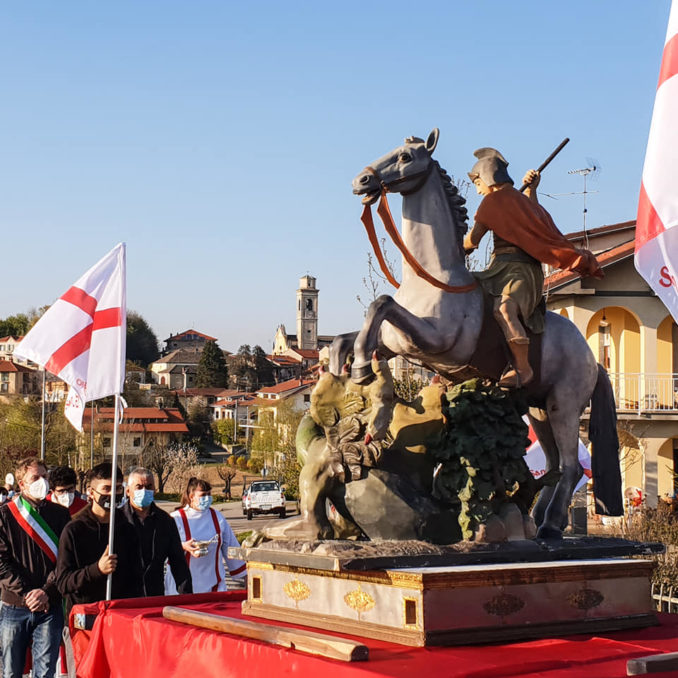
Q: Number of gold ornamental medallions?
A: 4